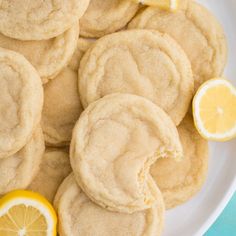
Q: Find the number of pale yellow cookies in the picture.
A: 12